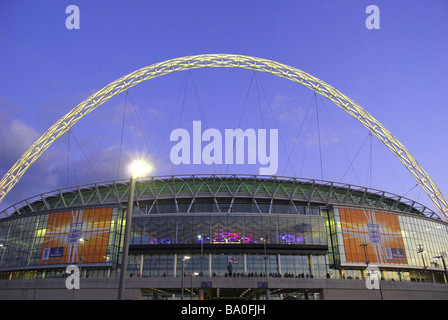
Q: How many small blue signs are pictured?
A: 2